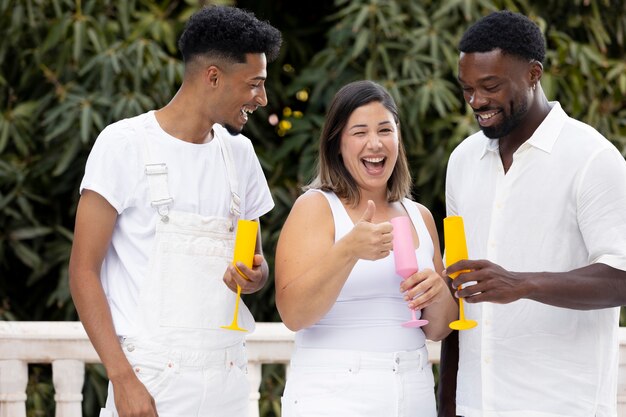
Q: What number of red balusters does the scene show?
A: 0